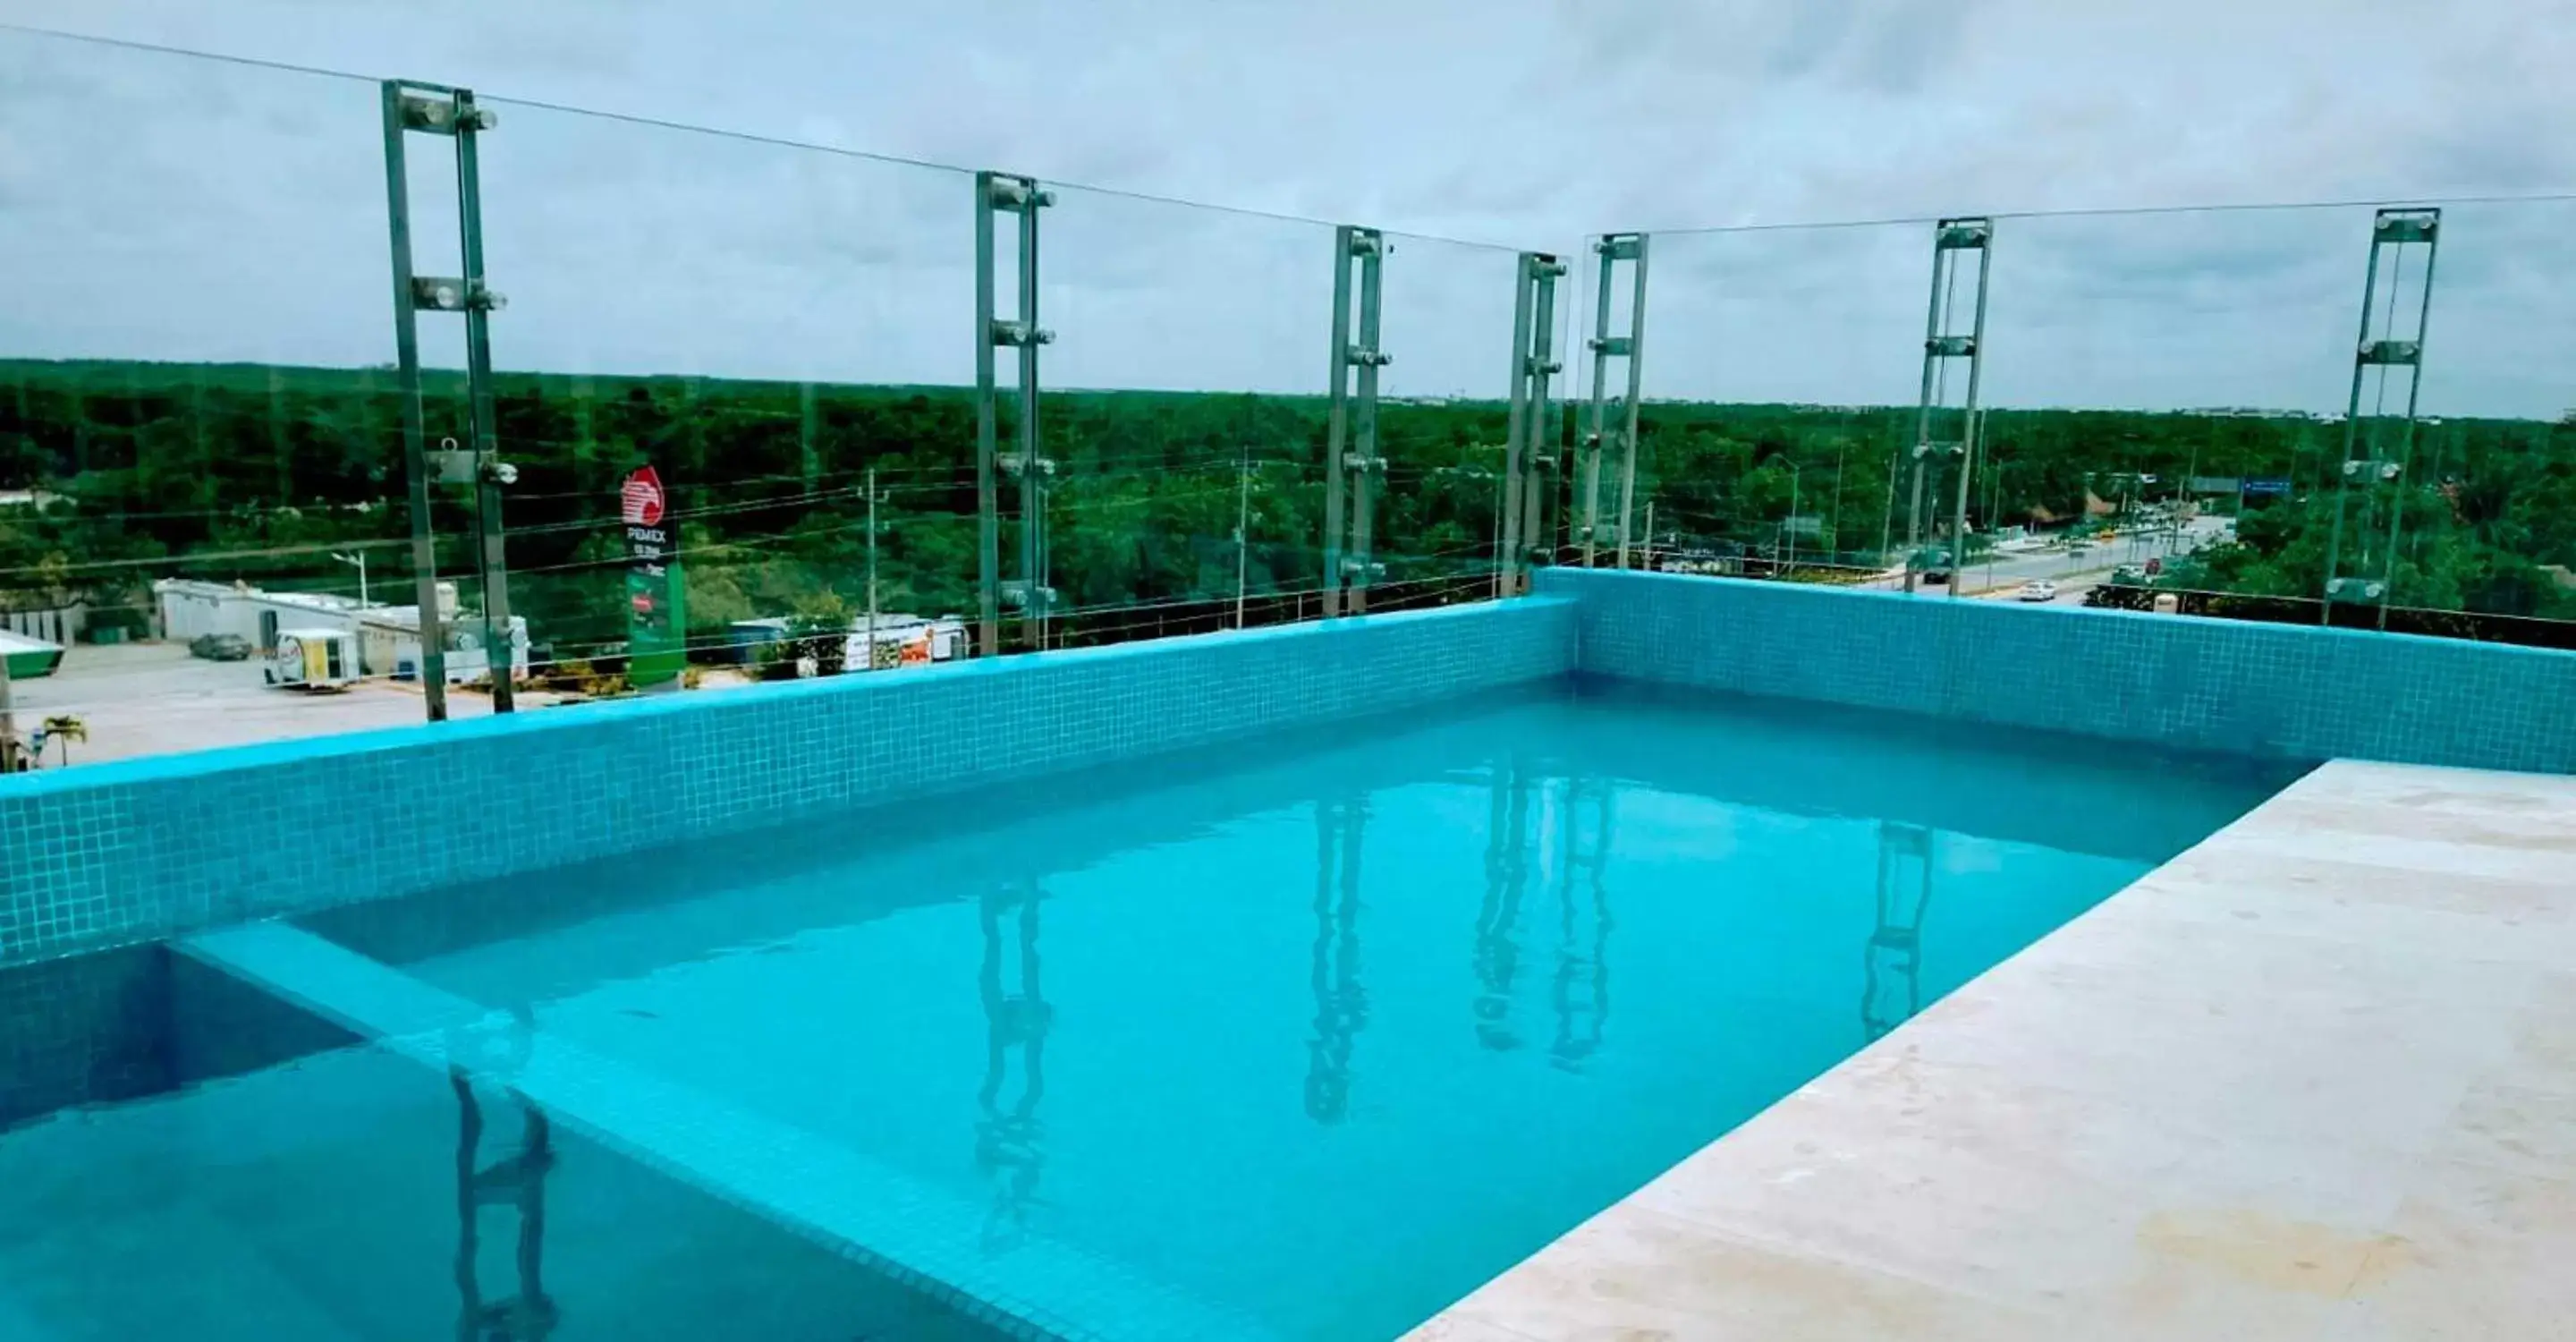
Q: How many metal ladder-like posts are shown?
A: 7